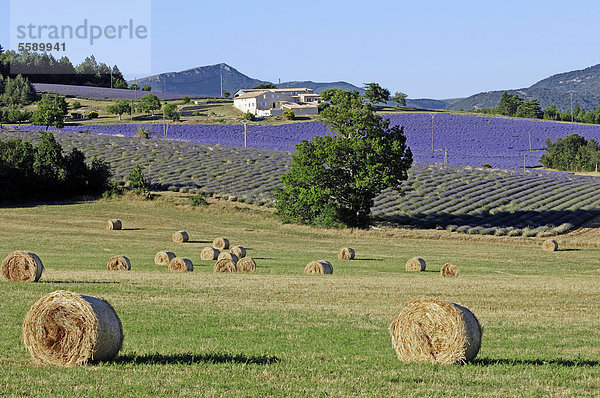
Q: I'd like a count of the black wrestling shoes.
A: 0